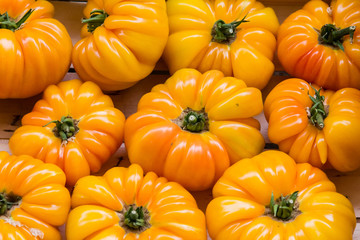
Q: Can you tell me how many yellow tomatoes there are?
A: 10